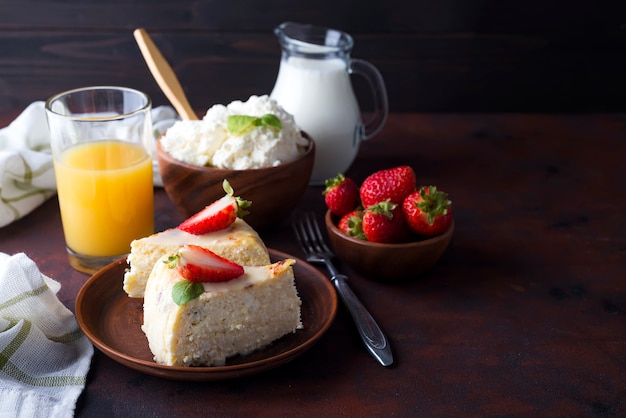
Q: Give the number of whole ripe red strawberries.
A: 5